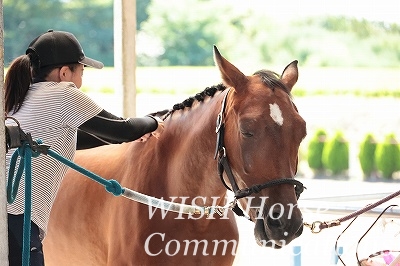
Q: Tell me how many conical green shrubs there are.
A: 4